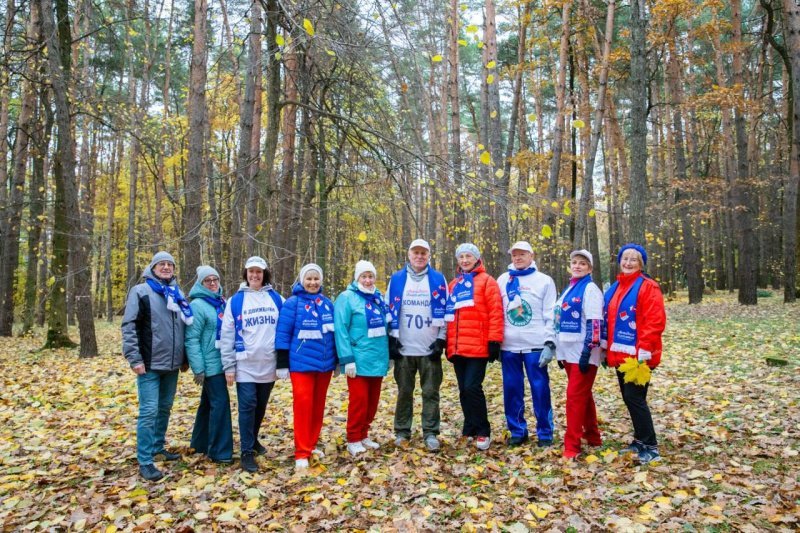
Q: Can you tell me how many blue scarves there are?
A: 10